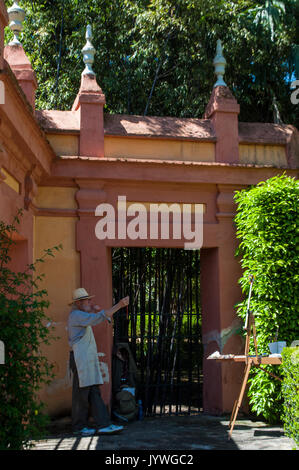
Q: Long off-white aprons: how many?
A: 1